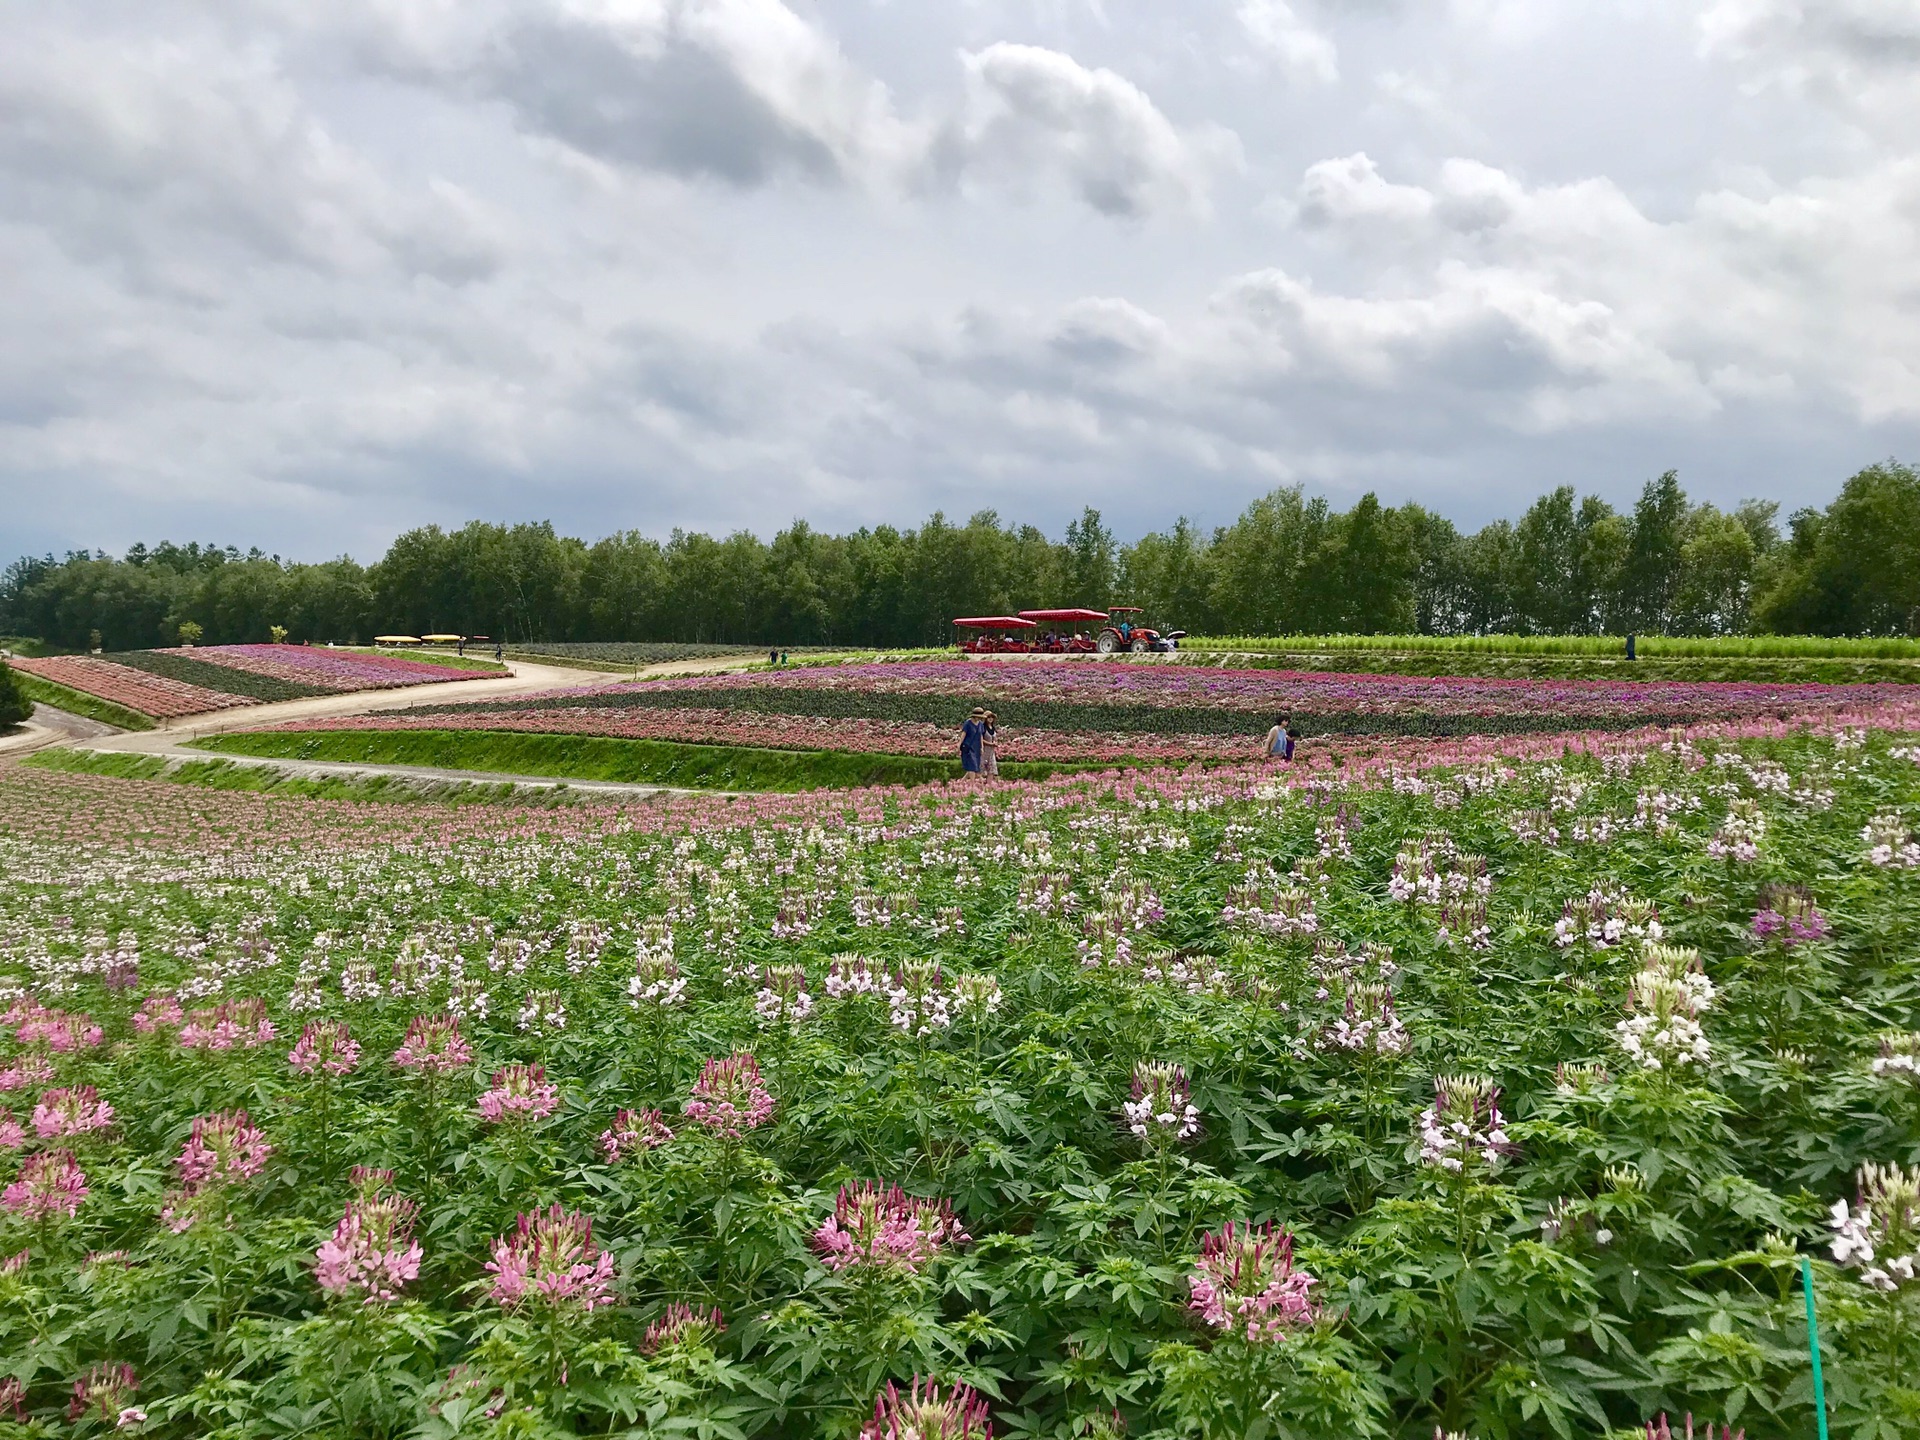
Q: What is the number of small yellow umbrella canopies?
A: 2